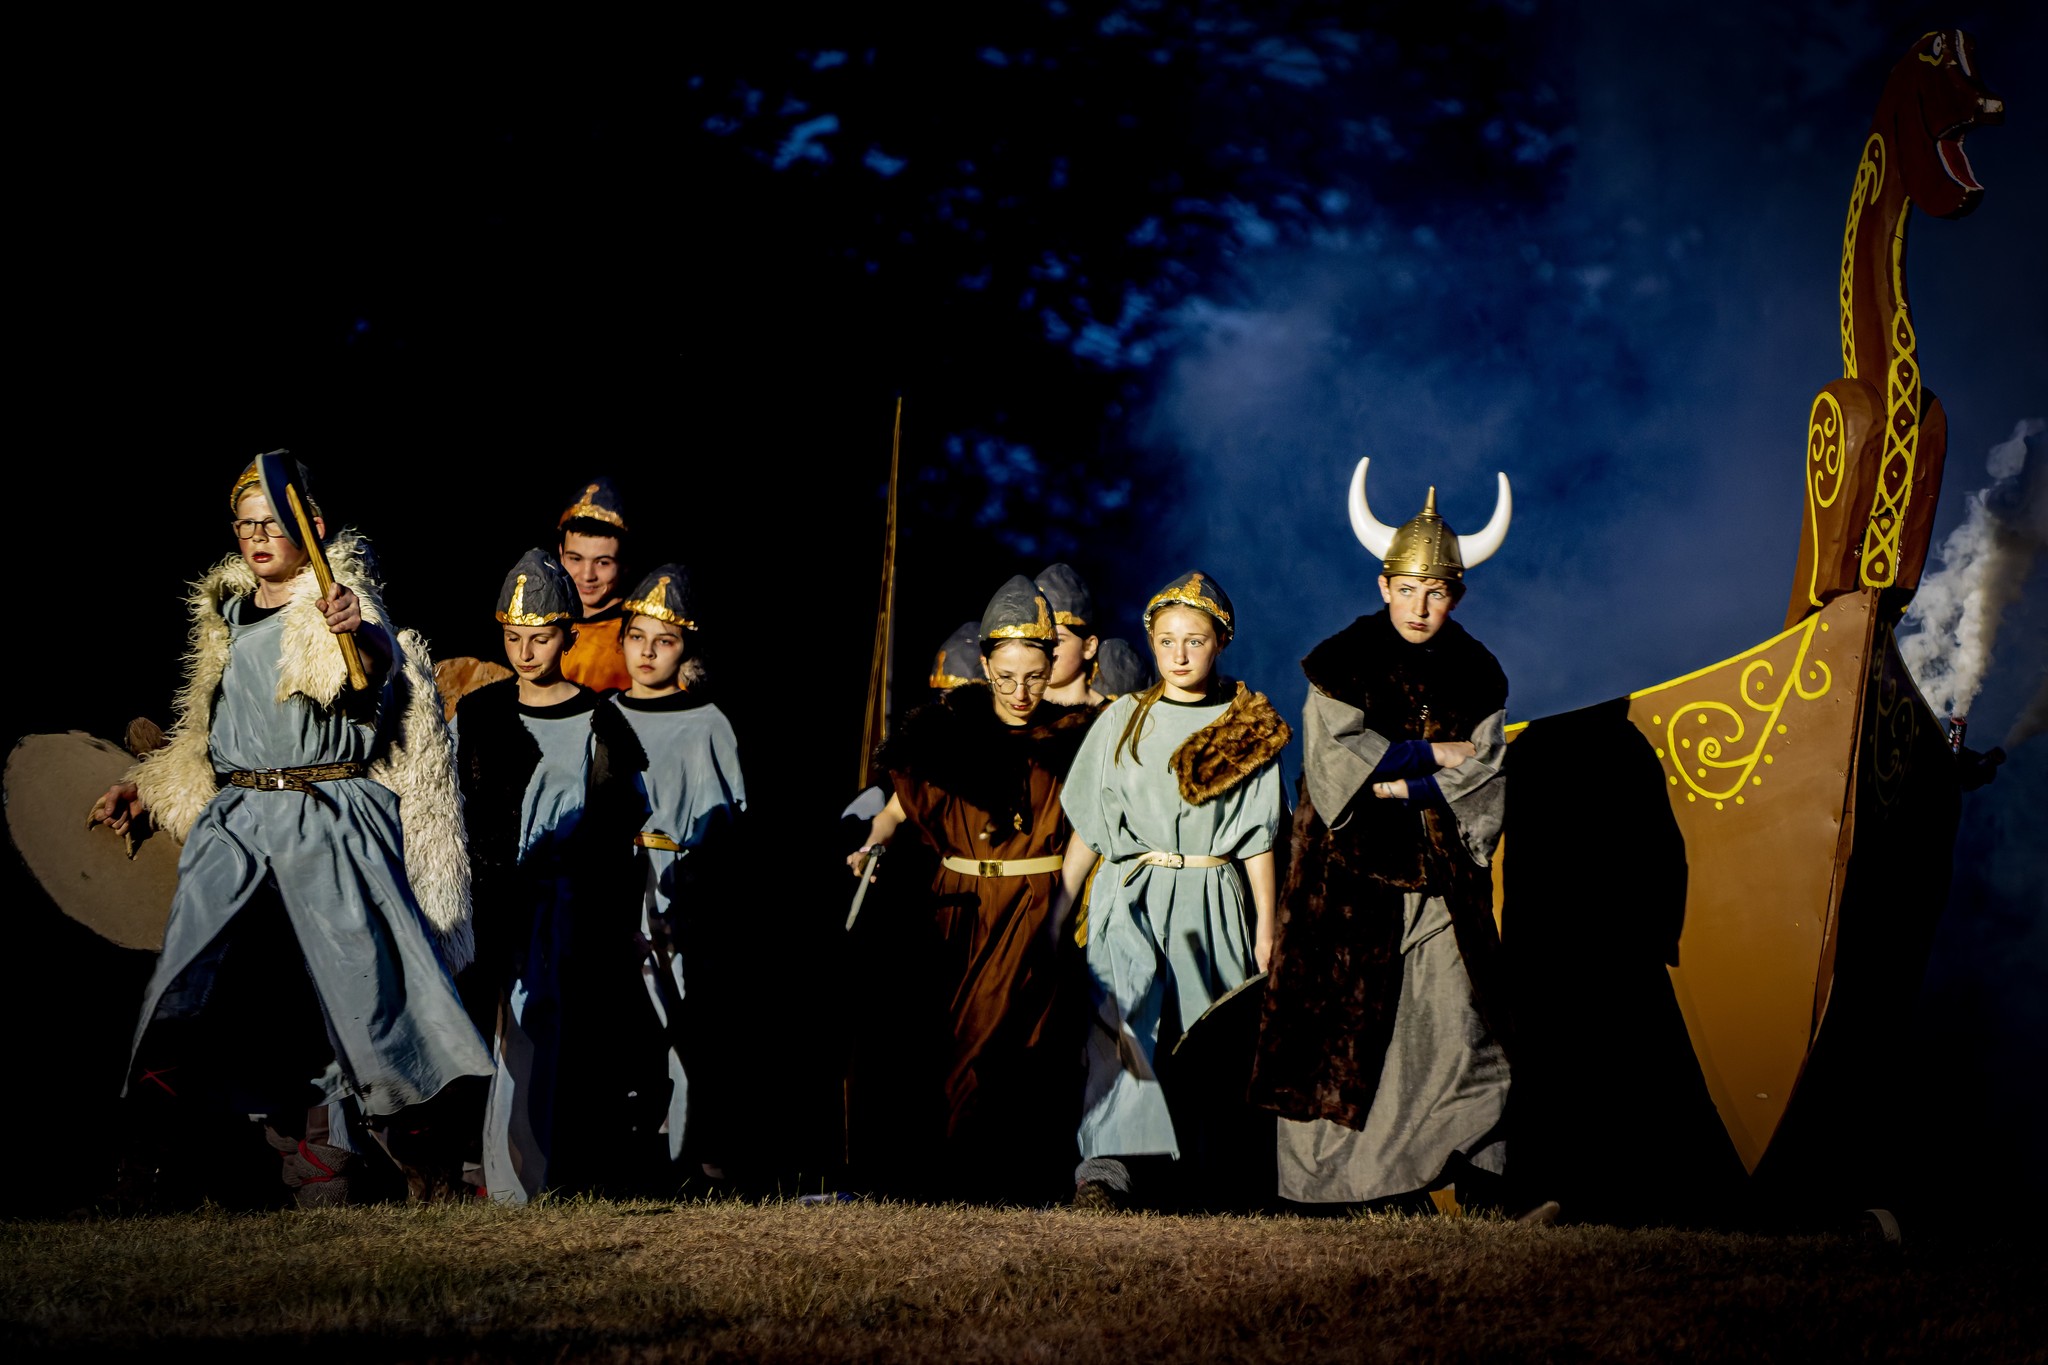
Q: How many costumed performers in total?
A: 10